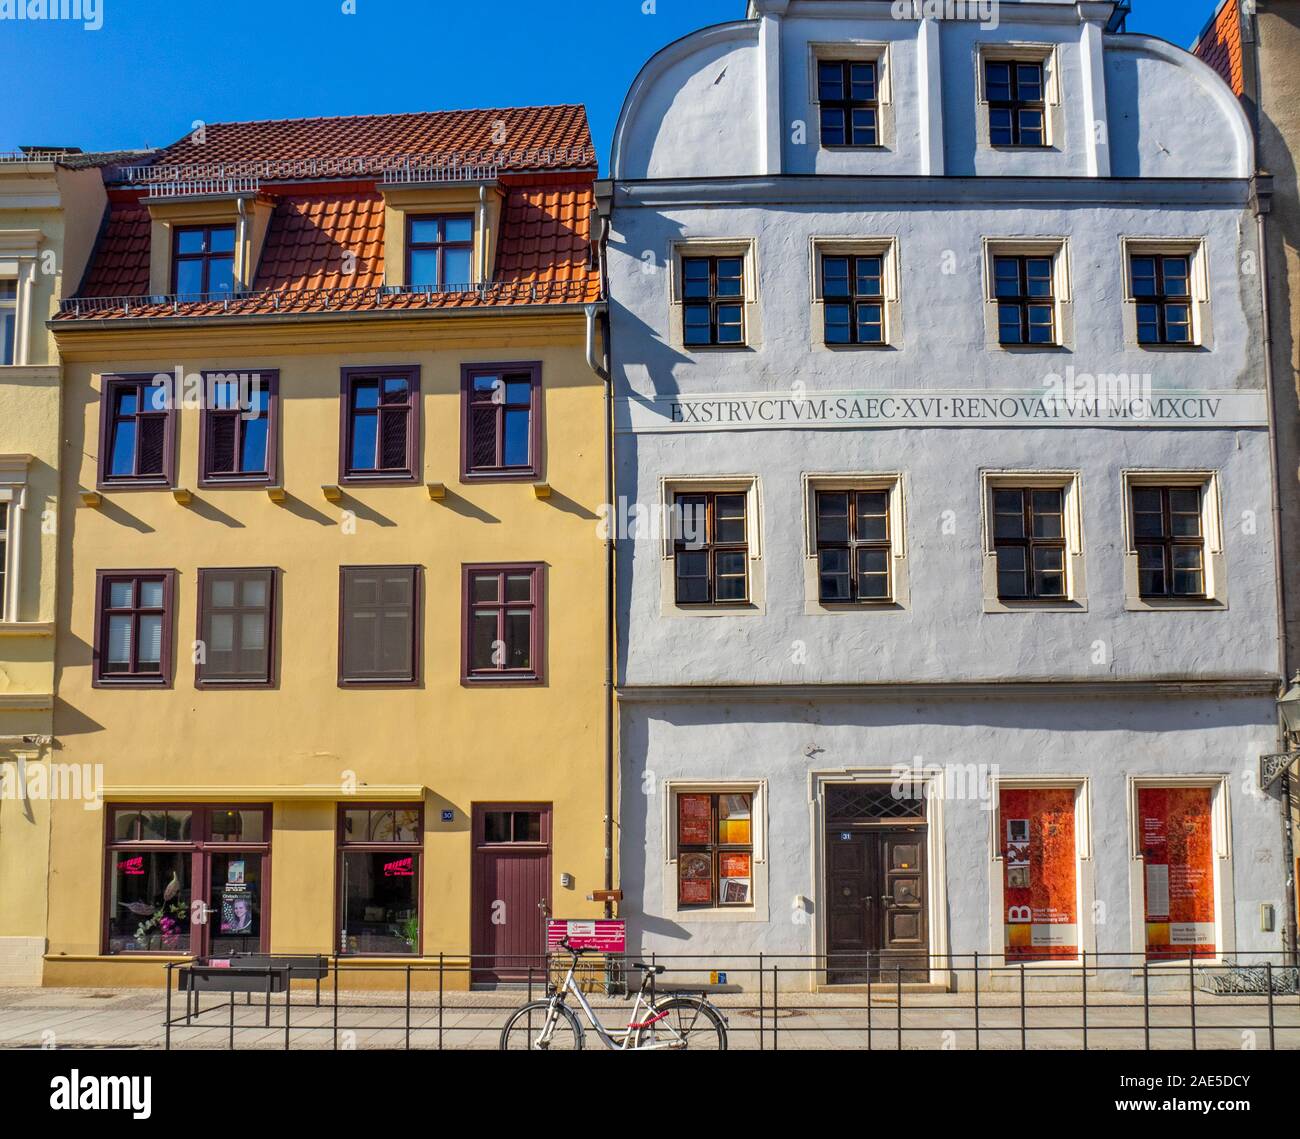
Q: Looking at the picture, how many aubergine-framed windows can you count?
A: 12